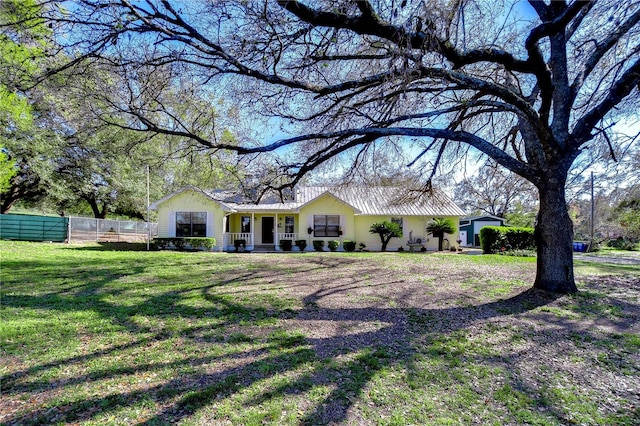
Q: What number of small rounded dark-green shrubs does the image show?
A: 6